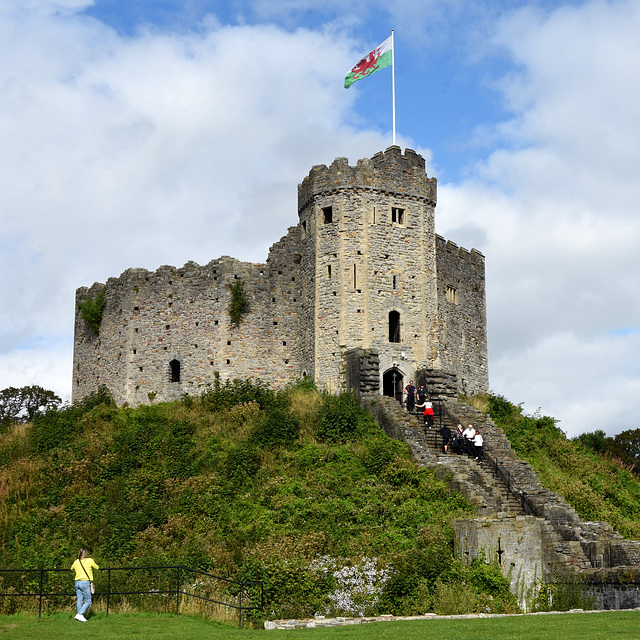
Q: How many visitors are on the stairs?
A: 7